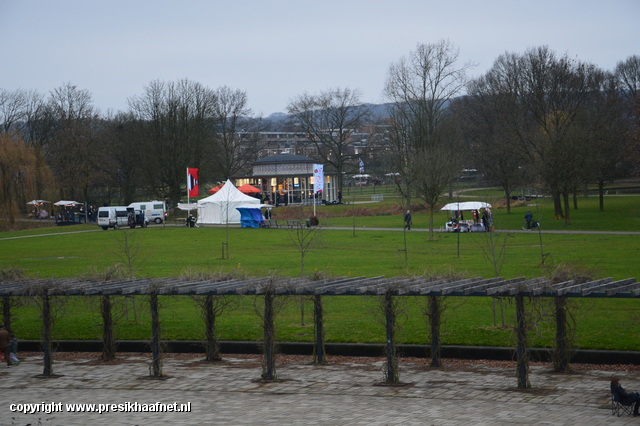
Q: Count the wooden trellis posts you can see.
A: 11